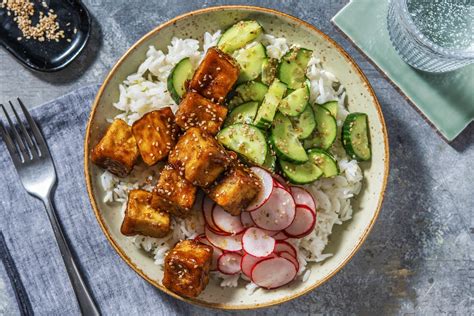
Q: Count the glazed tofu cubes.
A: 9